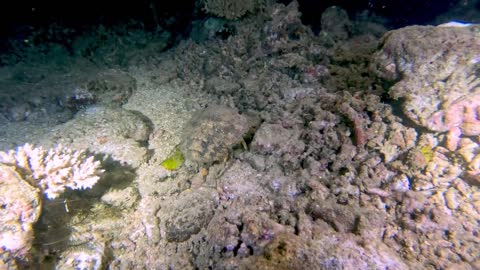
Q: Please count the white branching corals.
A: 1